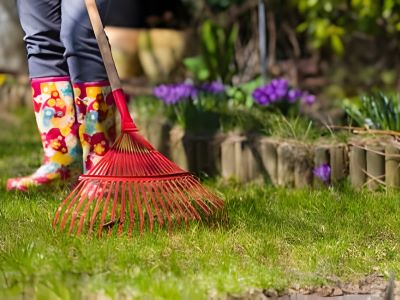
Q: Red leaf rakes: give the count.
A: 1